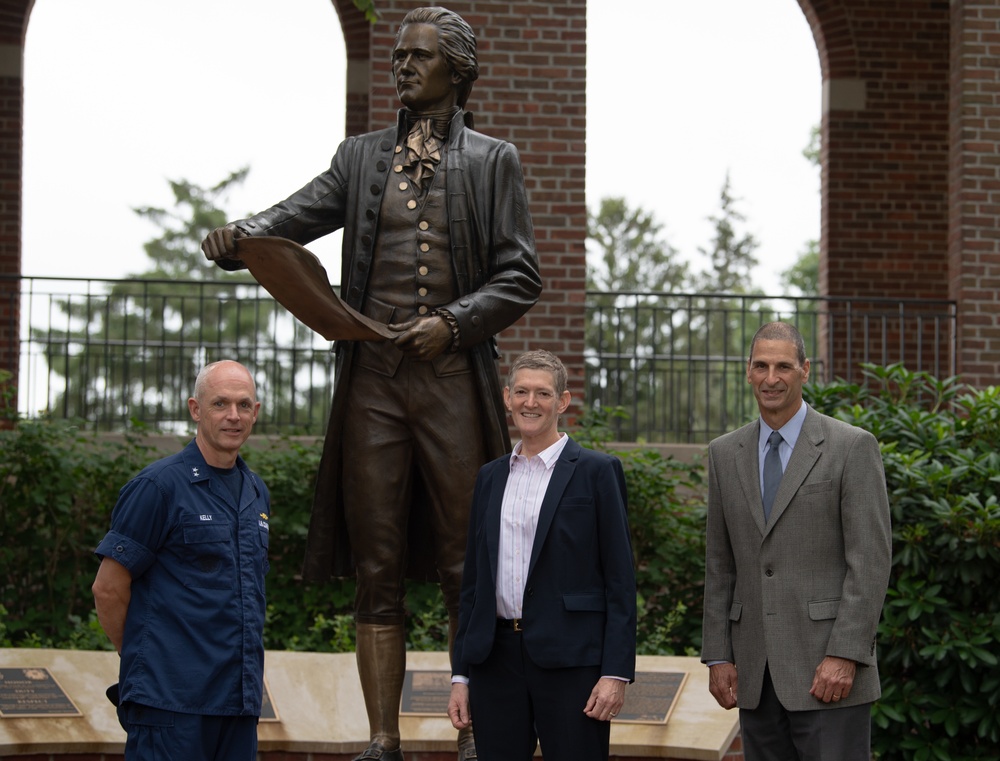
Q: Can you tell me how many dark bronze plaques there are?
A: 4